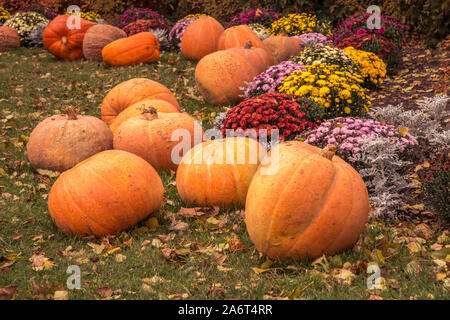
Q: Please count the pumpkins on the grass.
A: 15